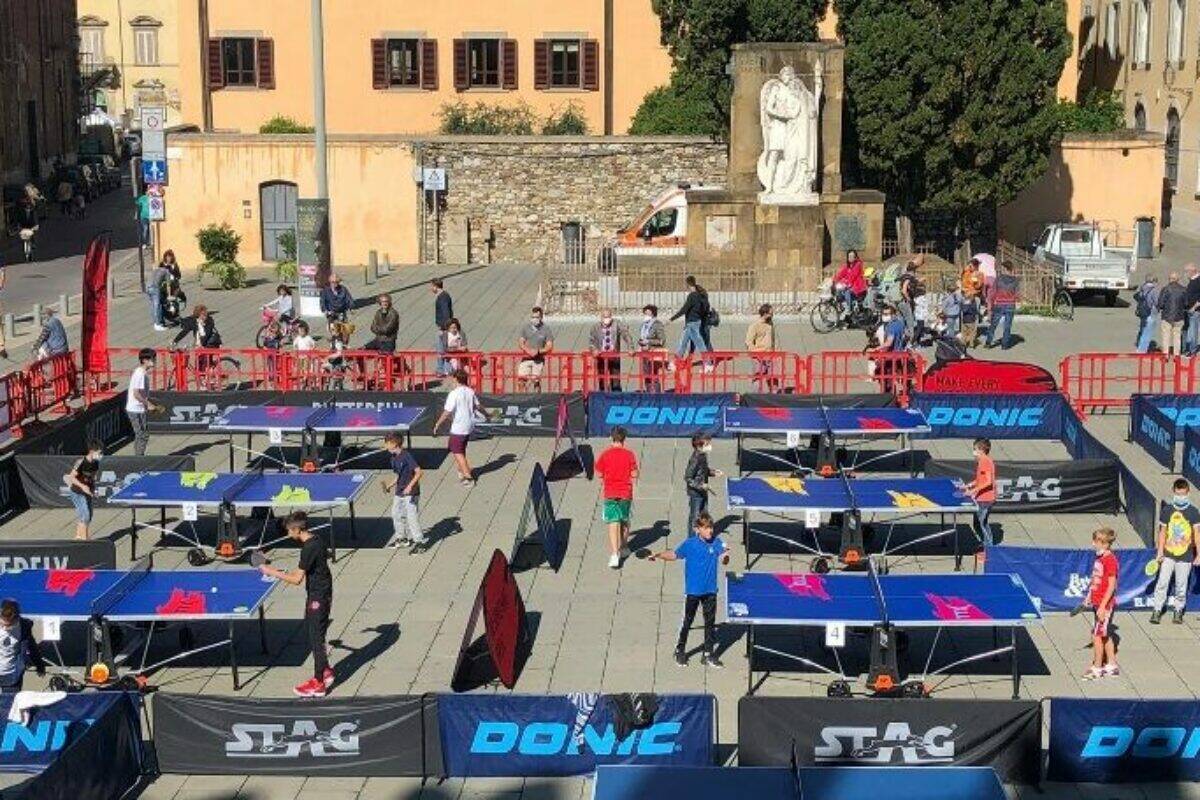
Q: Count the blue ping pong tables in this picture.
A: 7